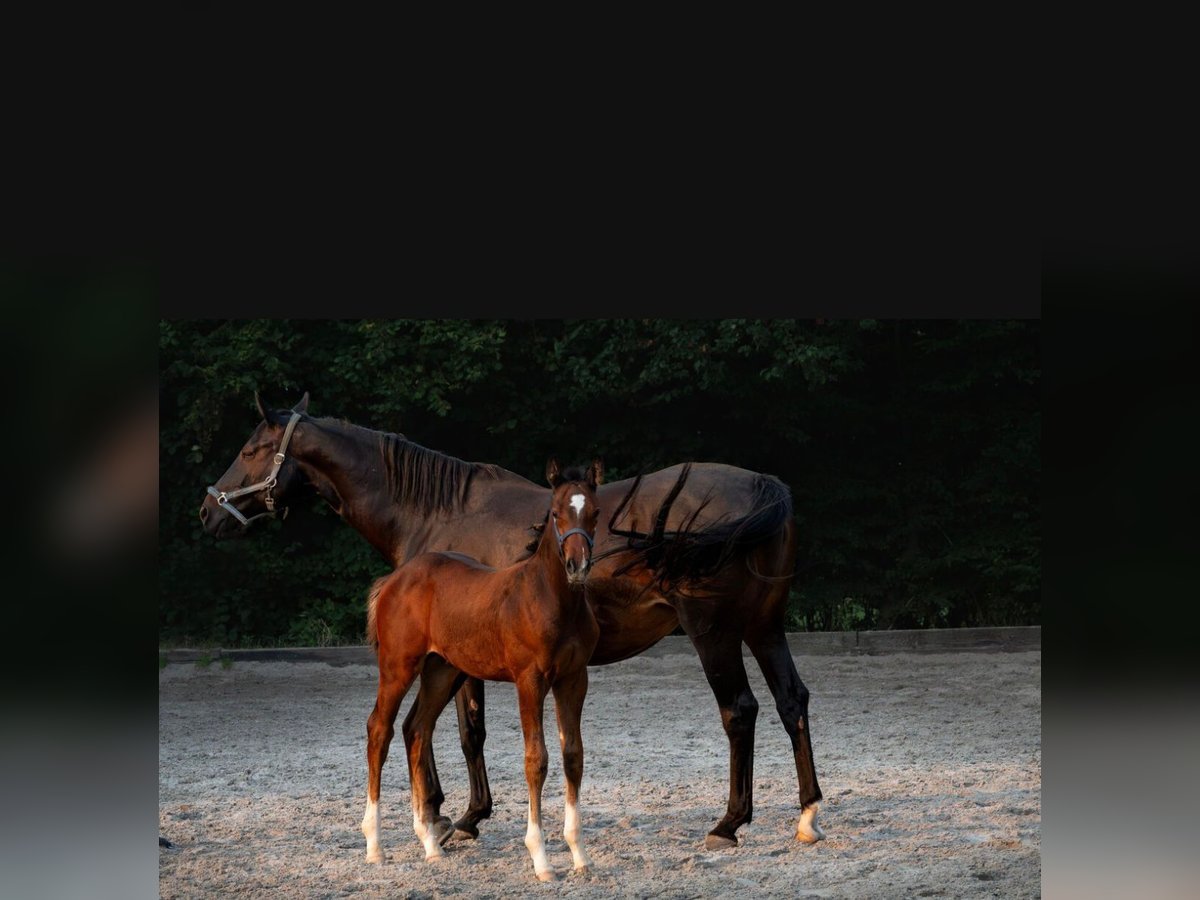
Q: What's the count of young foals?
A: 1